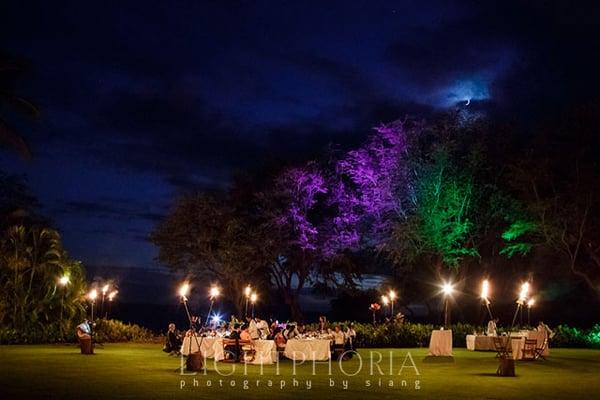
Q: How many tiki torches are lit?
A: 14